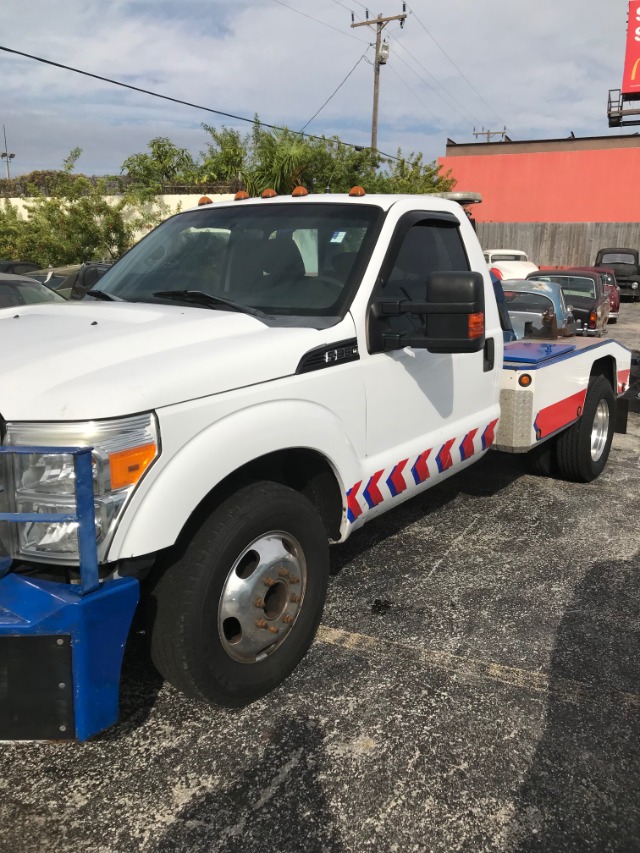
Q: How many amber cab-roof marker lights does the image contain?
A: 5